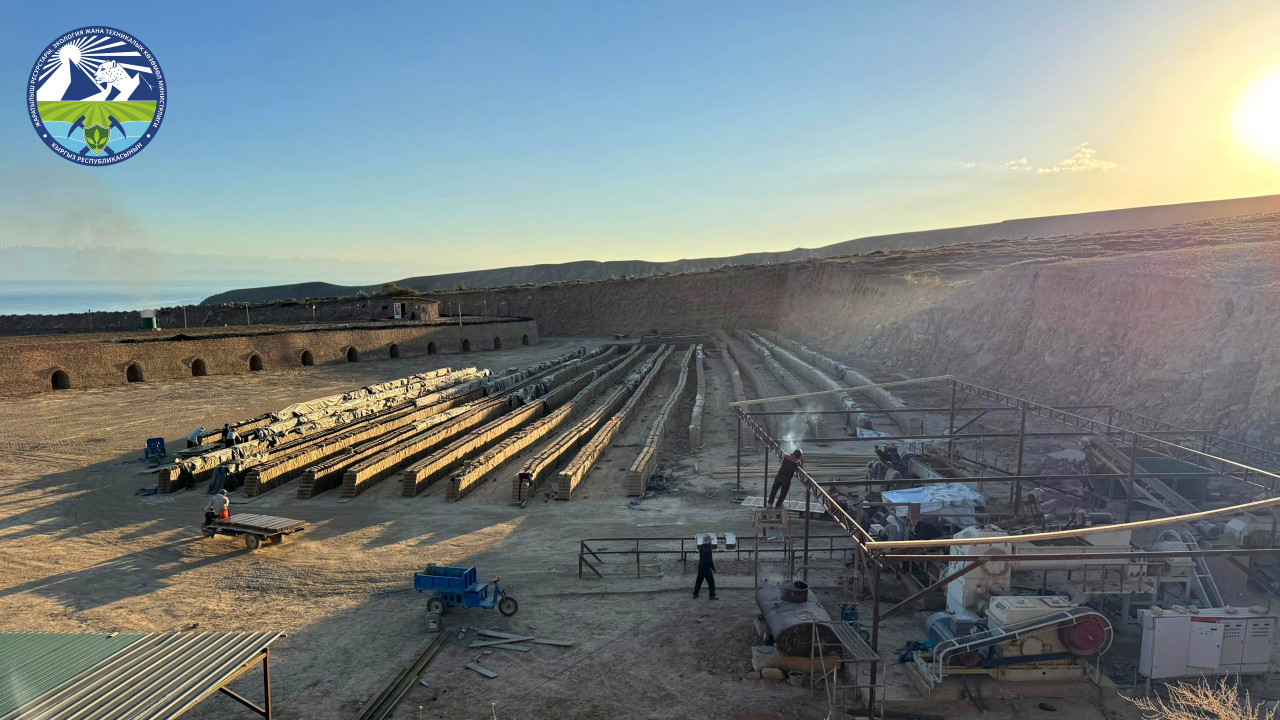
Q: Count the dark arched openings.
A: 11